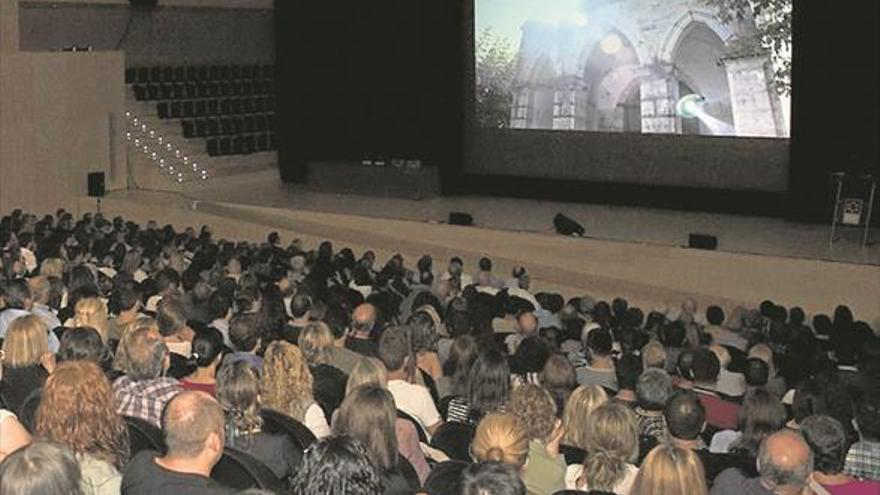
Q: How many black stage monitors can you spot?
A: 3